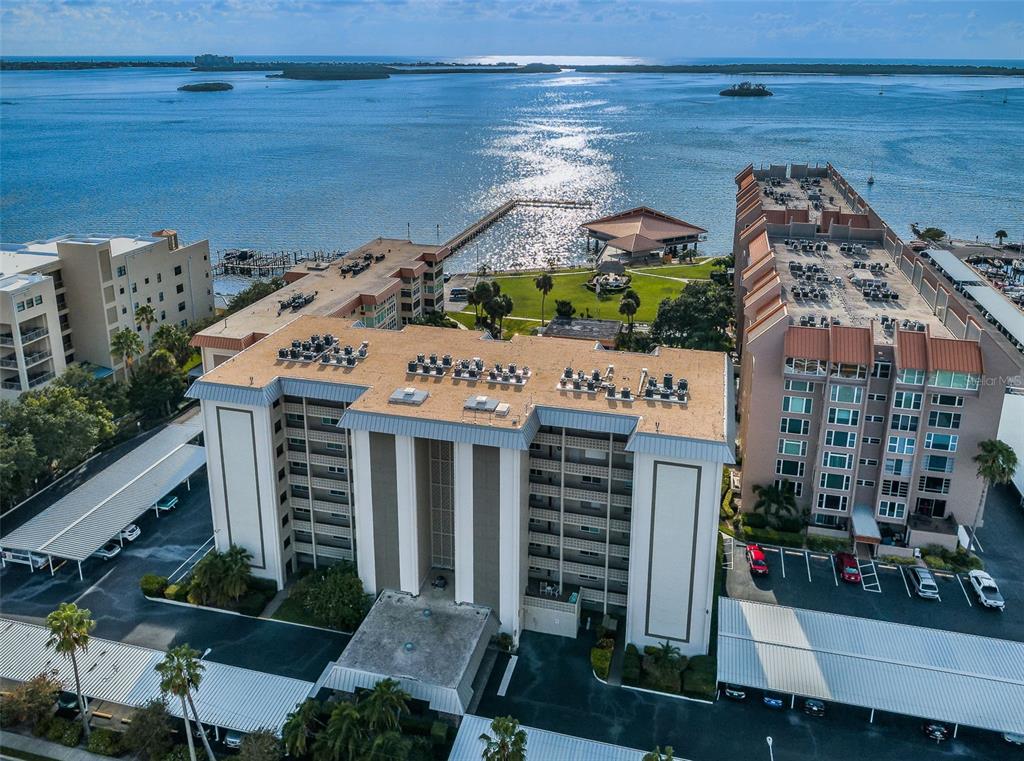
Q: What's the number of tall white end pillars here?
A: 2